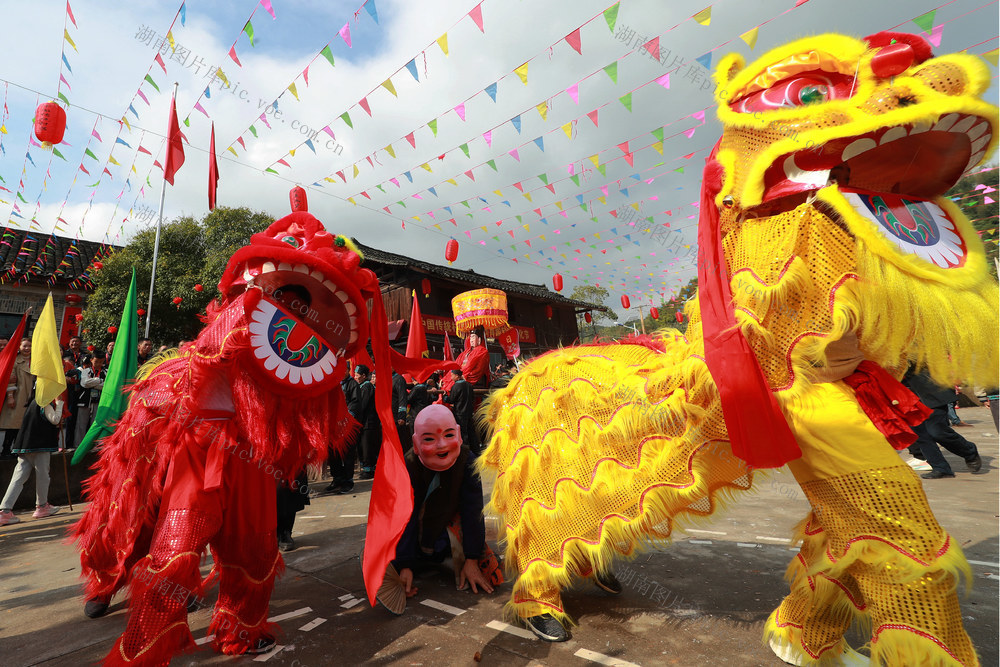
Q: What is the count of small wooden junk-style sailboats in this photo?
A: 0